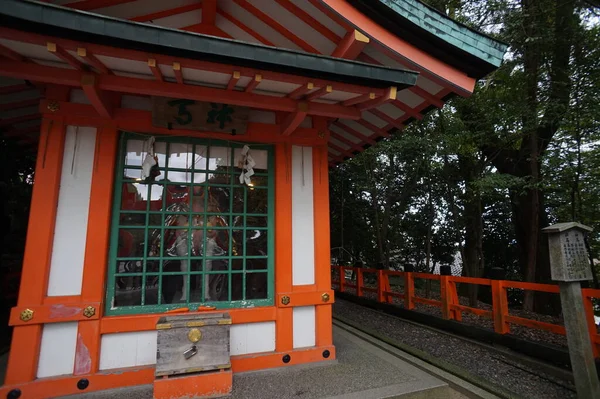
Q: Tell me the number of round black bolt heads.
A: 4